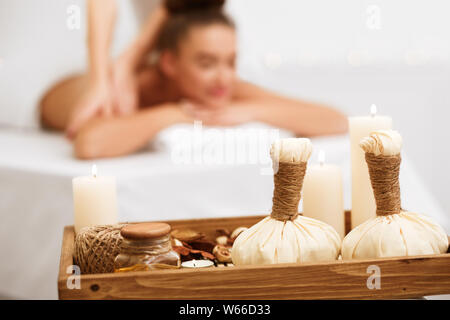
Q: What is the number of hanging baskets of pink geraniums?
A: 0